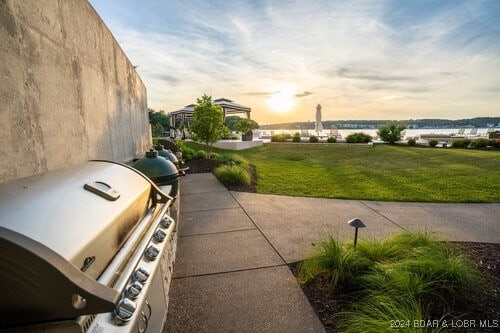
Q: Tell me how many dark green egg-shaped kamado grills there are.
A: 2